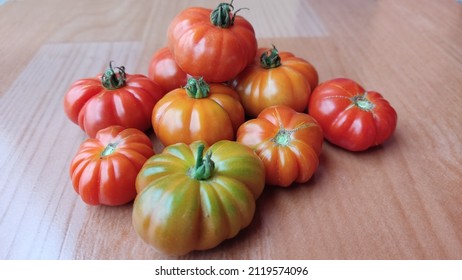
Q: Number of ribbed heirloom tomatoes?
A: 9